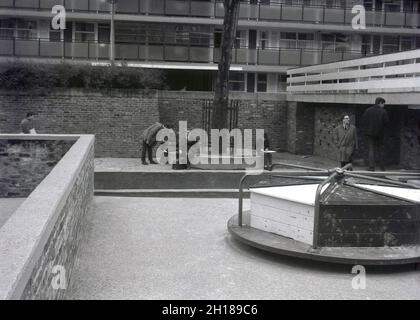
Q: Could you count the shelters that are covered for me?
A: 1